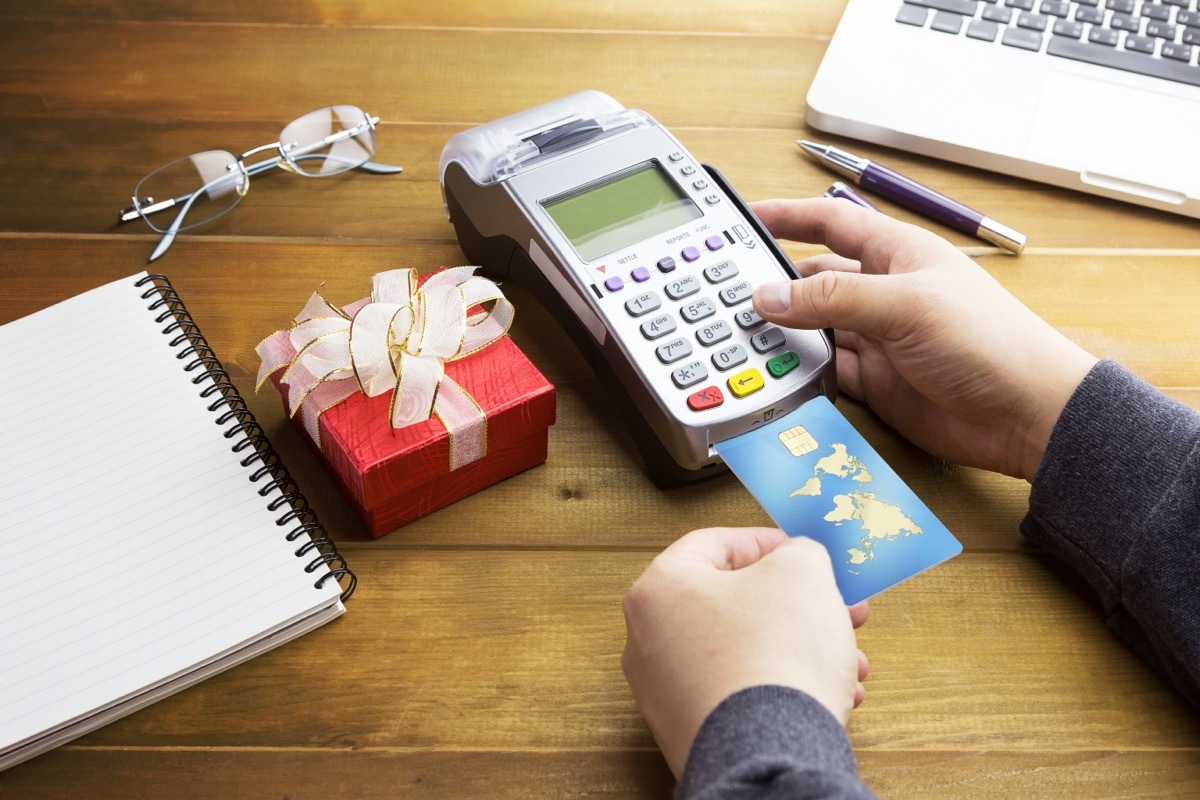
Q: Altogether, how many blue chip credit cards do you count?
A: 1